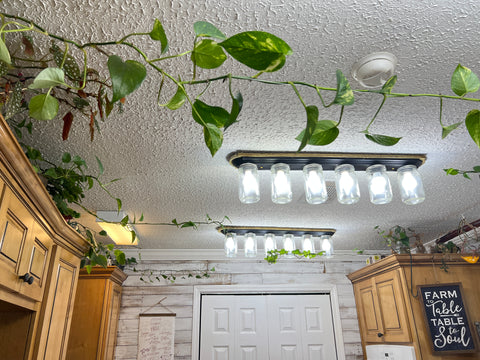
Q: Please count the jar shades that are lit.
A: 12